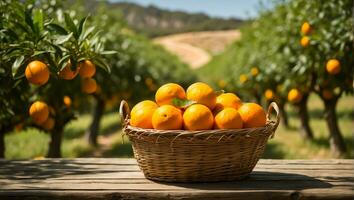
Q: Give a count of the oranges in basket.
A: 8